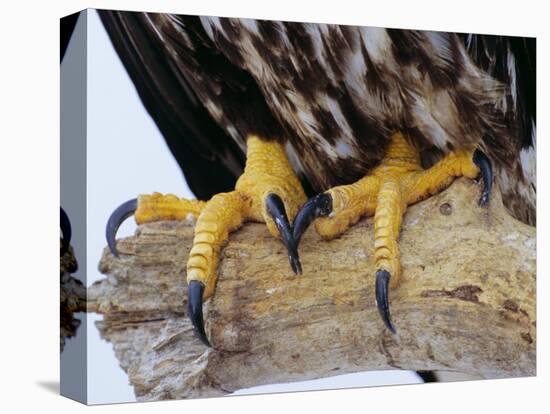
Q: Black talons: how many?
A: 6